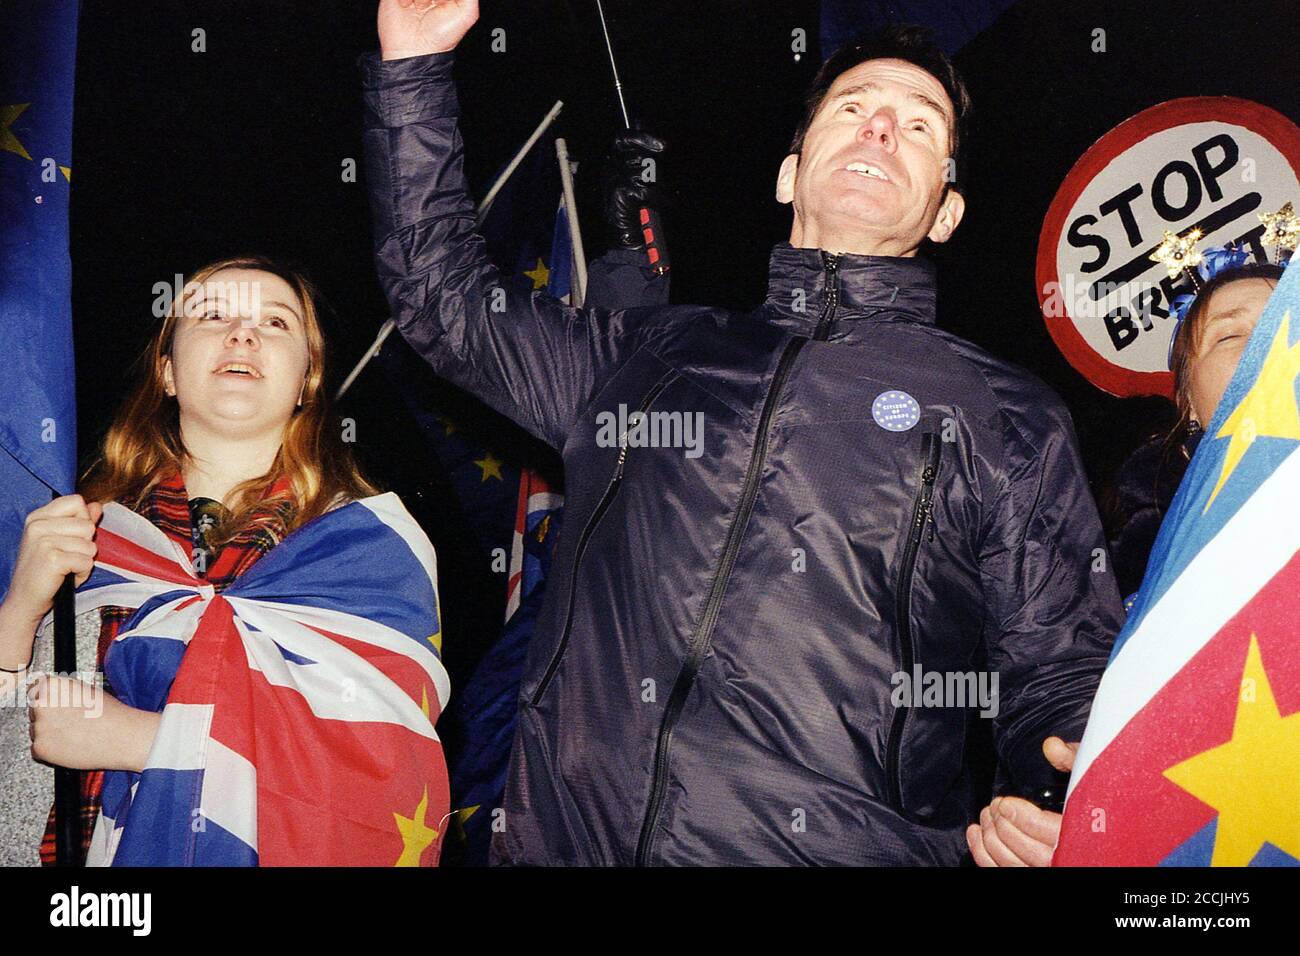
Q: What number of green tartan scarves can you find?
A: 0